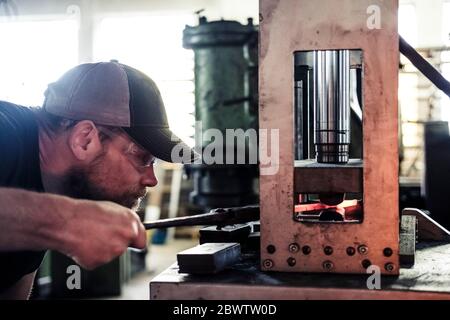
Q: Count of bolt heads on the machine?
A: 12